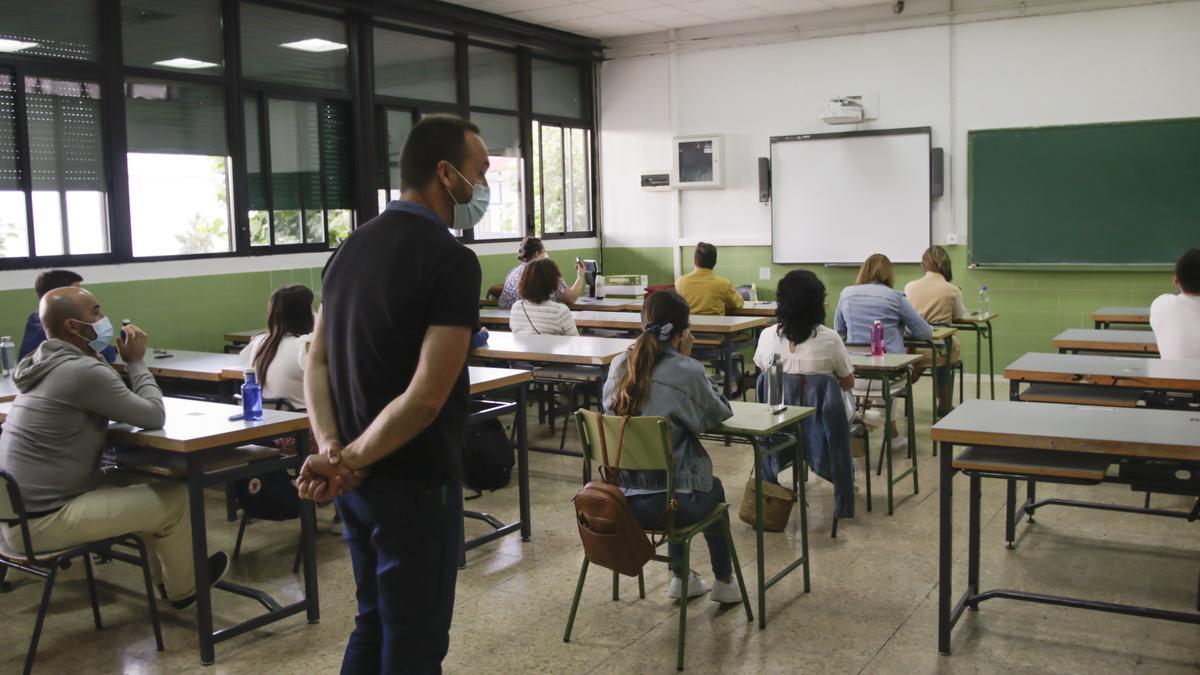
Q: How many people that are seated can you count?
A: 11